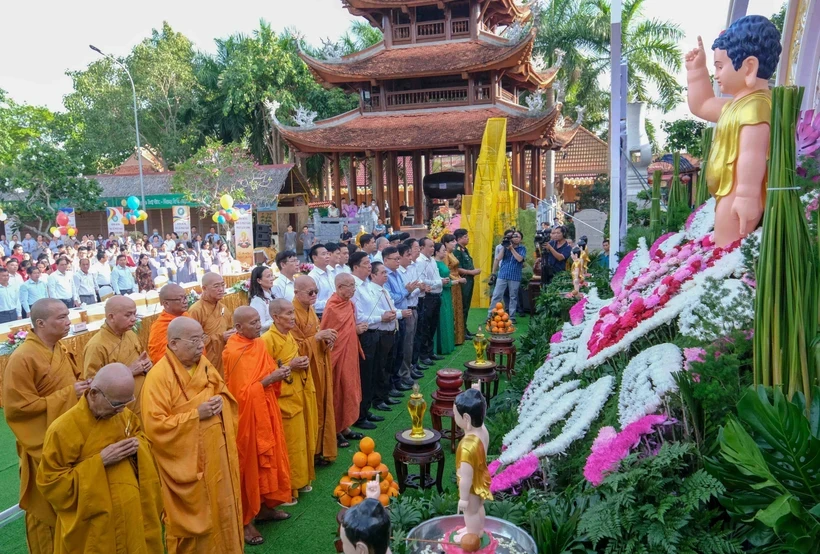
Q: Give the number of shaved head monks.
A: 10